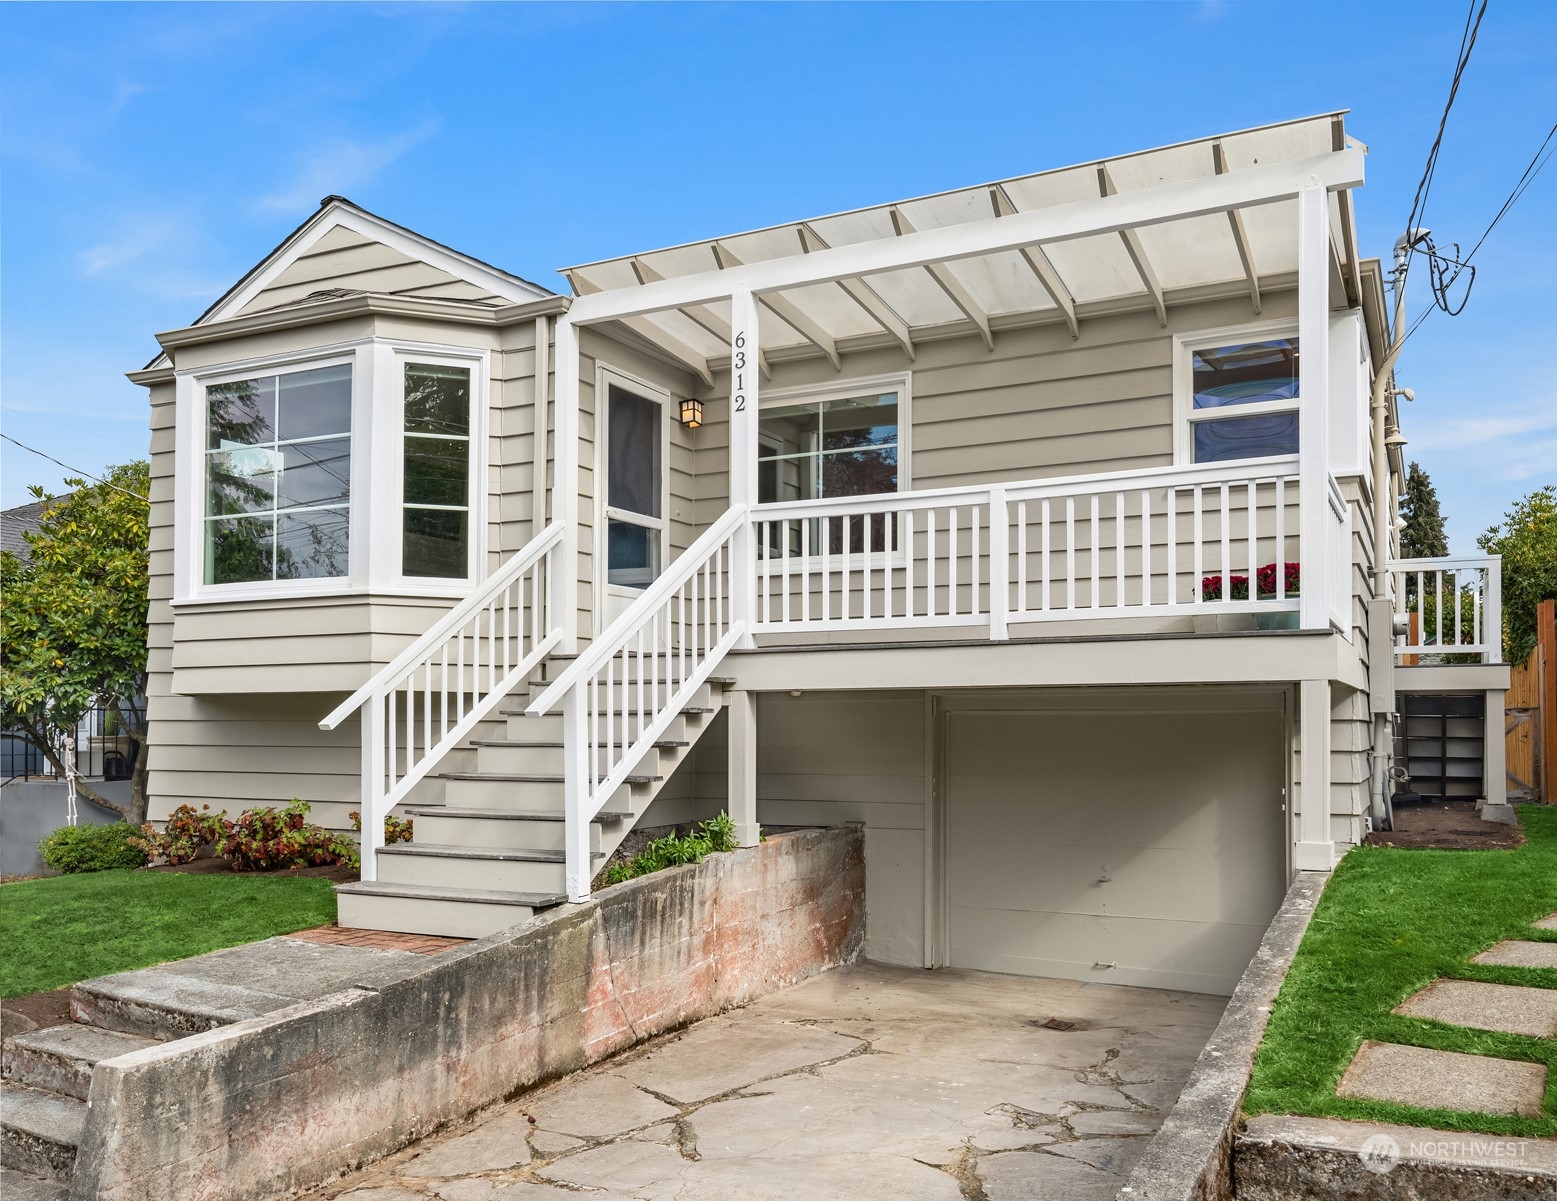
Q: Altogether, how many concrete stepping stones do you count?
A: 4